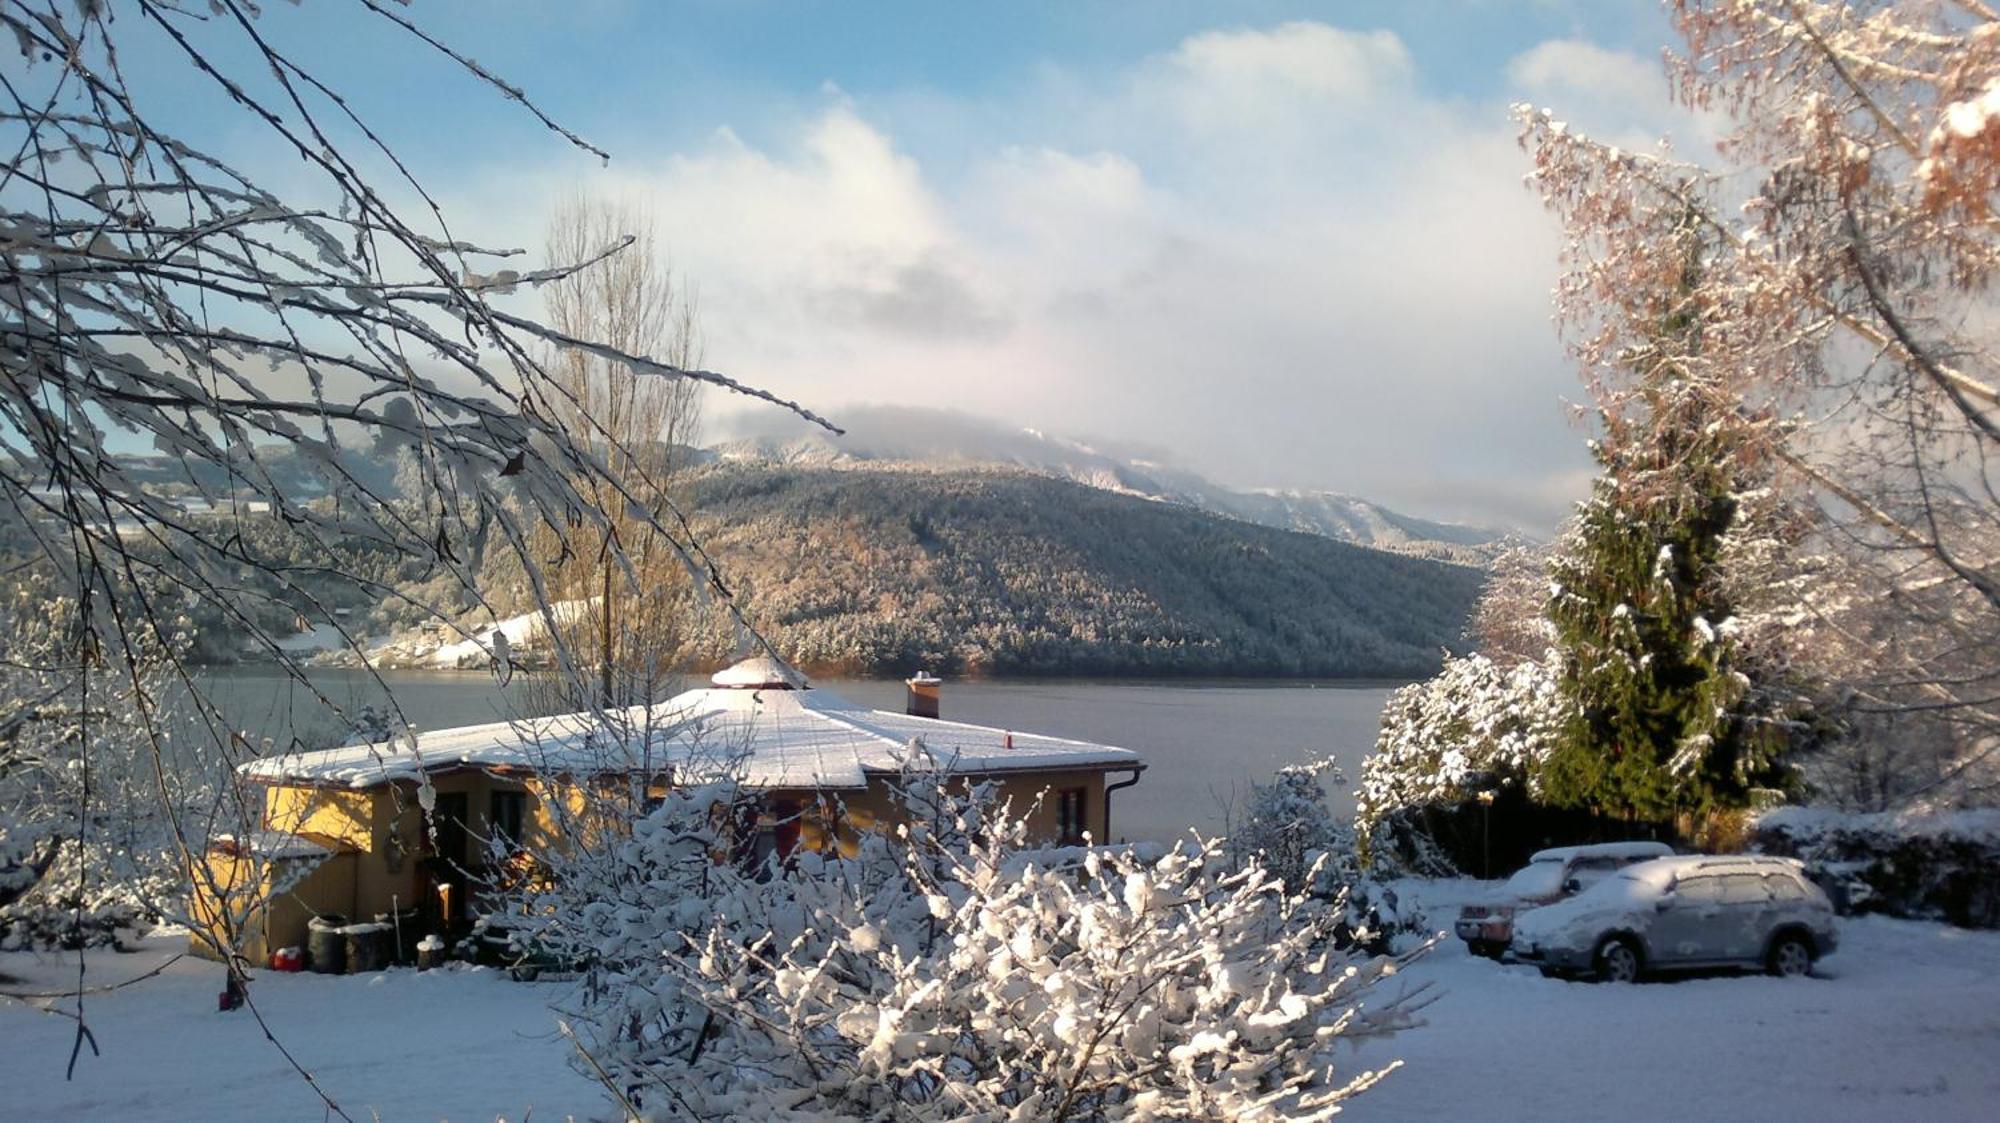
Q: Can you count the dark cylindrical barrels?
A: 2